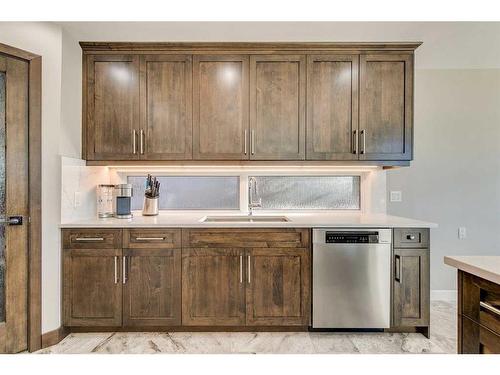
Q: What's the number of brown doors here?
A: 12